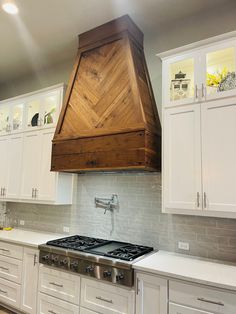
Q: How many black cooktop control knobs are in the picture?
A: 7